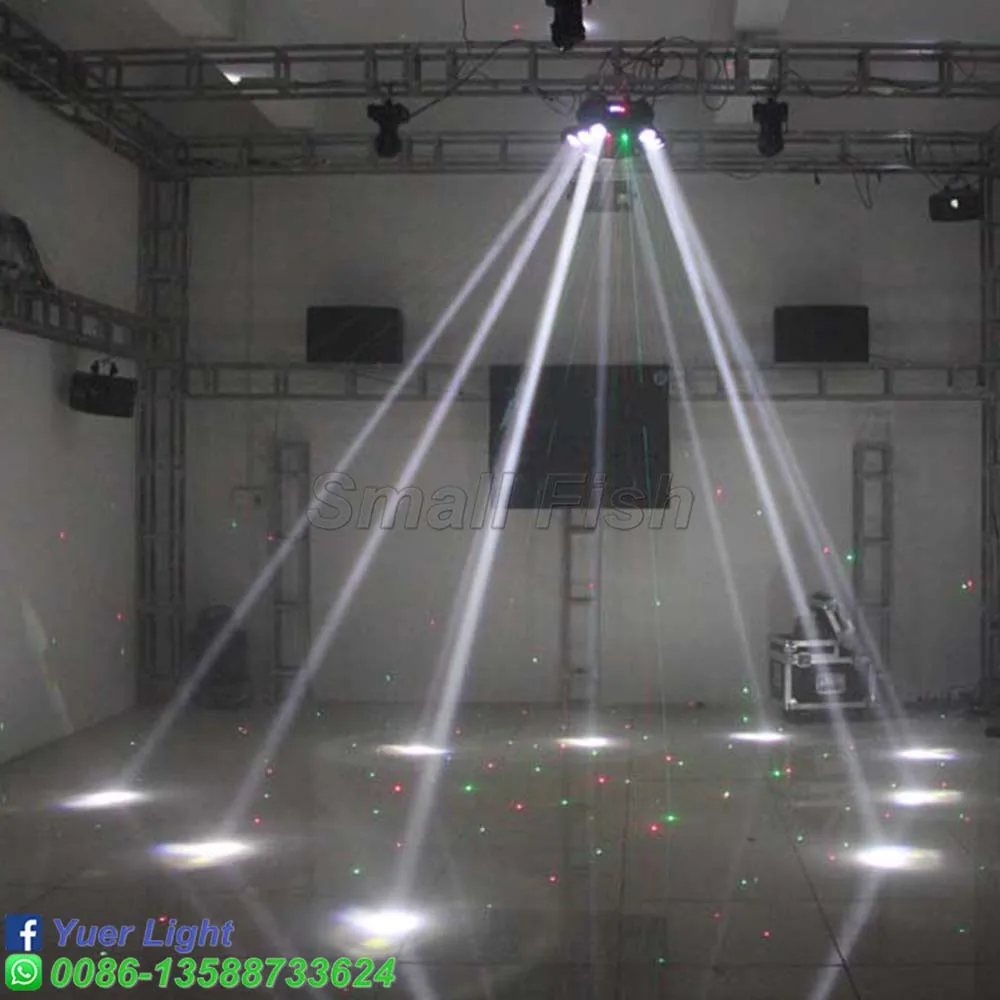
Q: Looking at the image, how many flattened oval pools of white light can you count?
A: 9